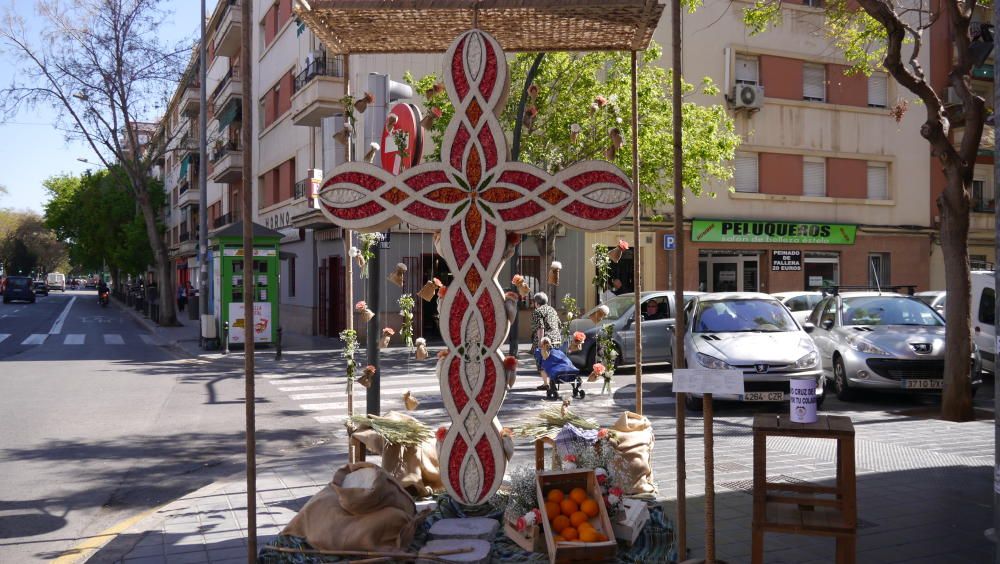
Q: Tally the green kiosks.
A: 1